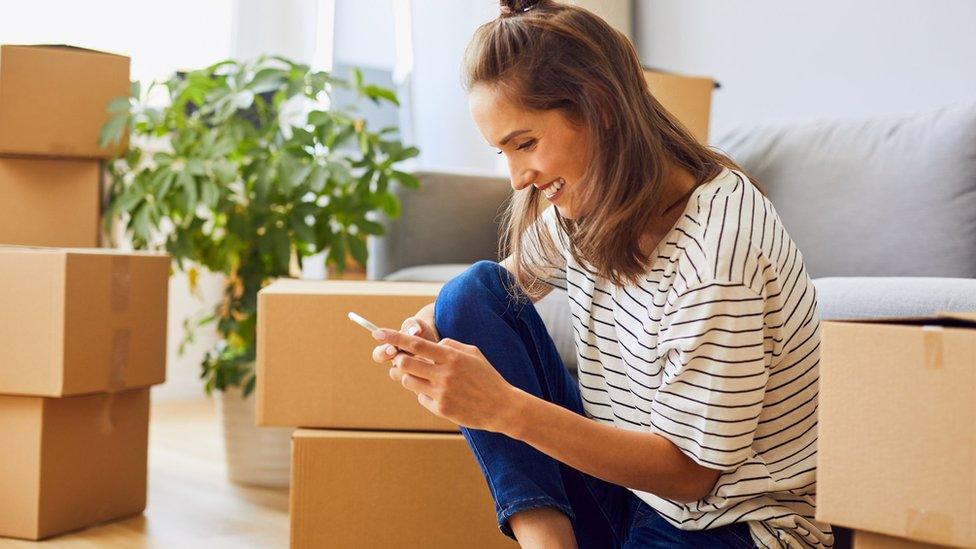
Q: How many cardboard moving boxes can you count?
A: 9